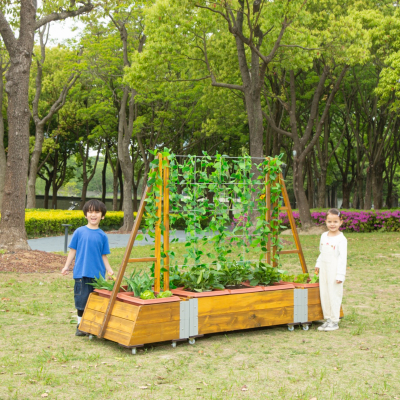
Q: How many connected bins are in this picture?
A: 3